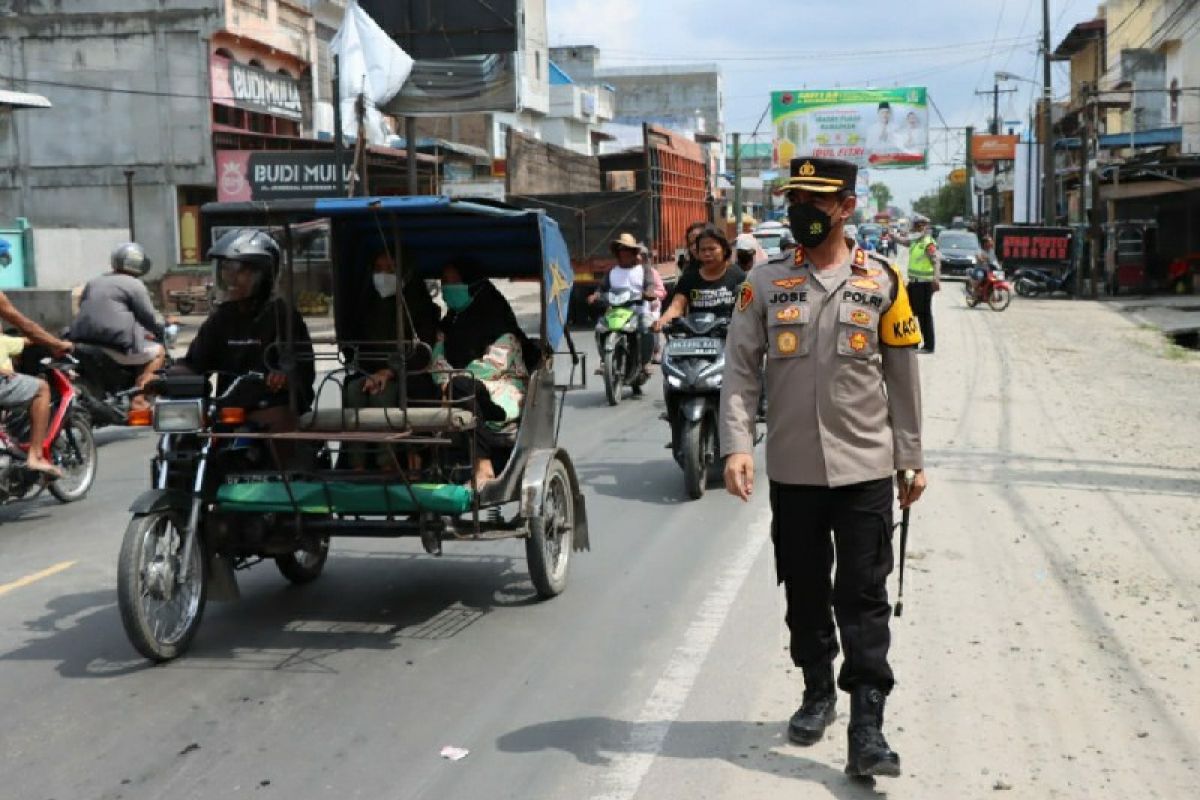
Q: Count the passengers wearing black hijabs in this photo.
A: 2